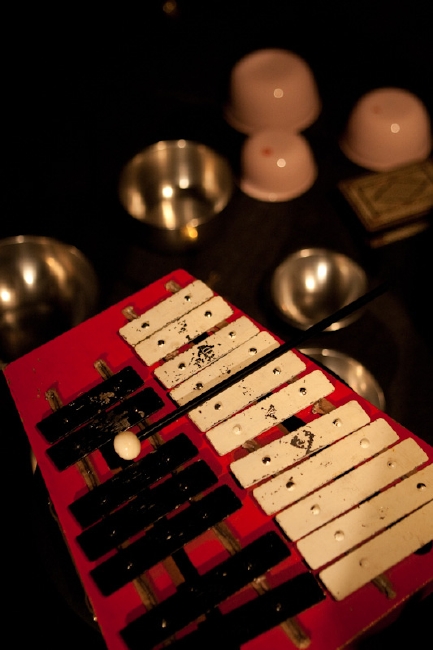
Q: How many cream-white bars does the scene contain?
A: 11